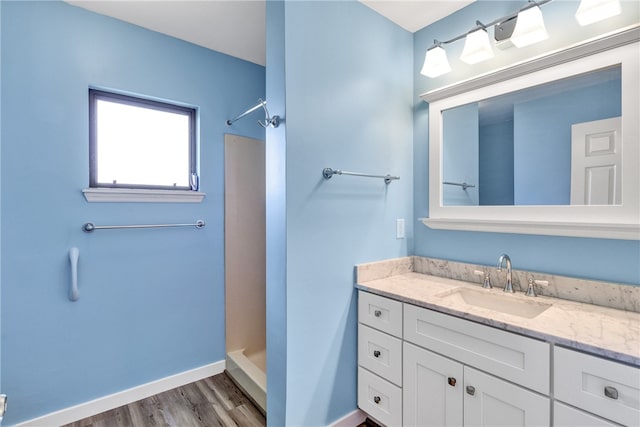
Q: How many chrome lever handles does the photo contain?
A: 2